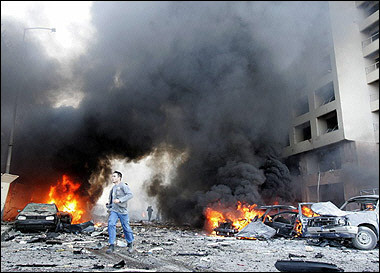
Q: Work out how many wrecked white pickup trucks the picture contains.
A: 1